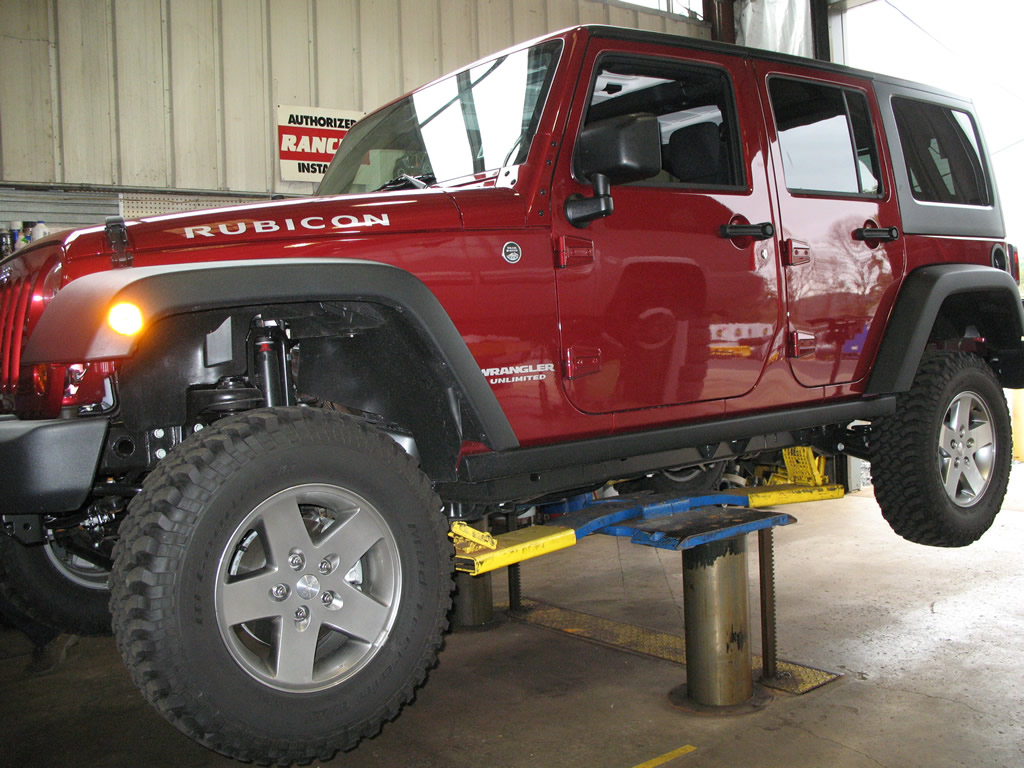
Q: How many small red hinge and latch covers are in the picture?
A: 4